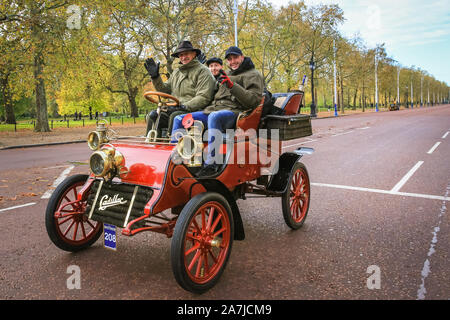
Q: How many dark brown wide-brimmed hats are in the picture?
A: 1